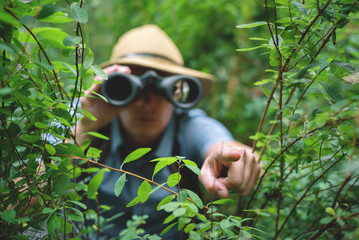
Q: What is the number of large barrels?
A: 2